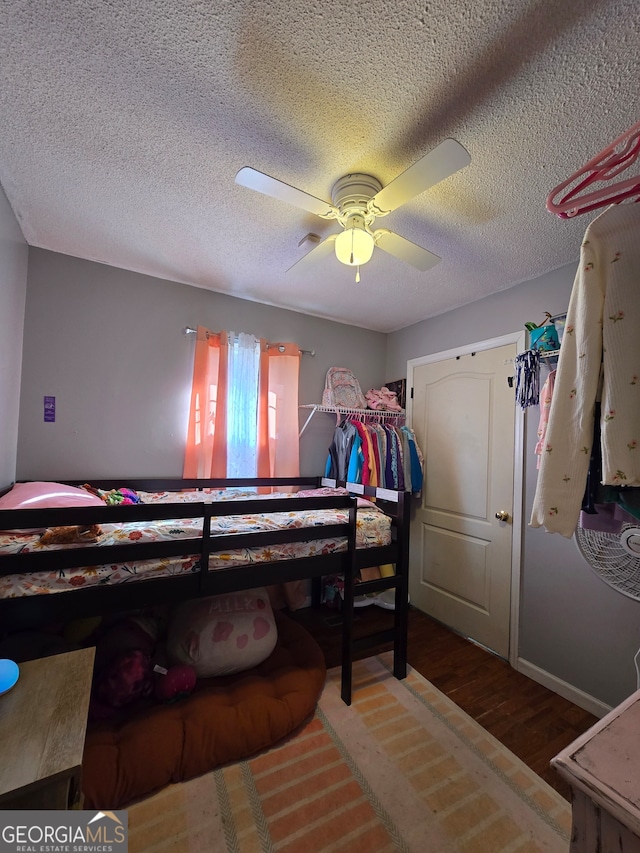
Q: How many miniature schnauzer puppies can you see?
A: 0